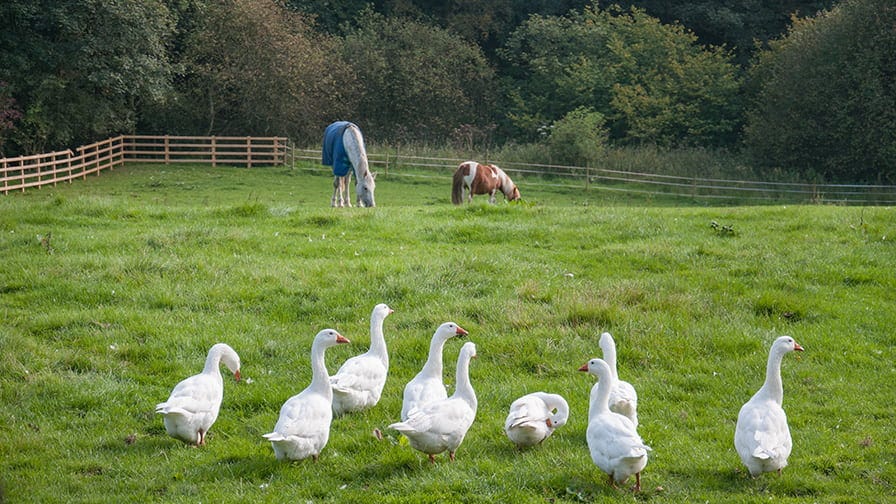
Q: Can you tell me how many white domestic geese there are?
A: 9